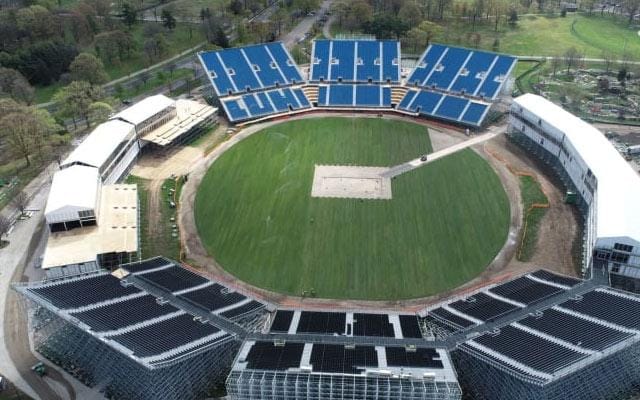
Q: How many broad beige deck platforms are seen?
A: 2